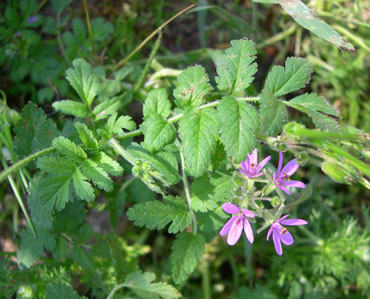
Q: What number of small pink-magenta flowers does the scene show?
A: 4